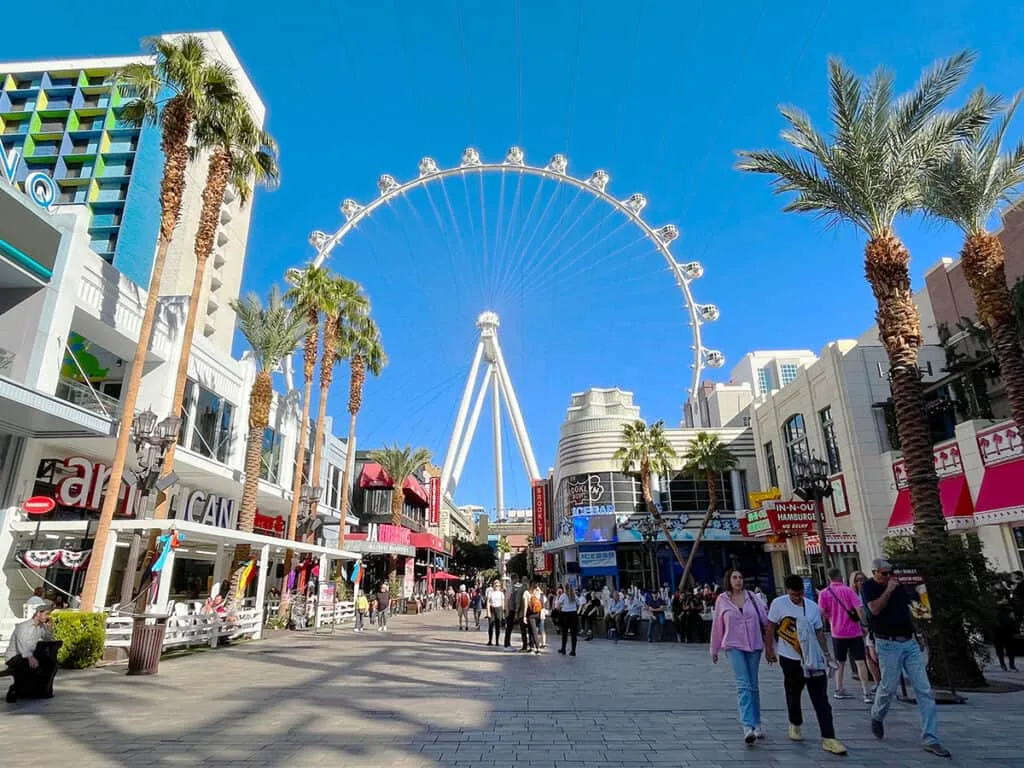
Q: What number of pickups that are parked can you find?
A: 0